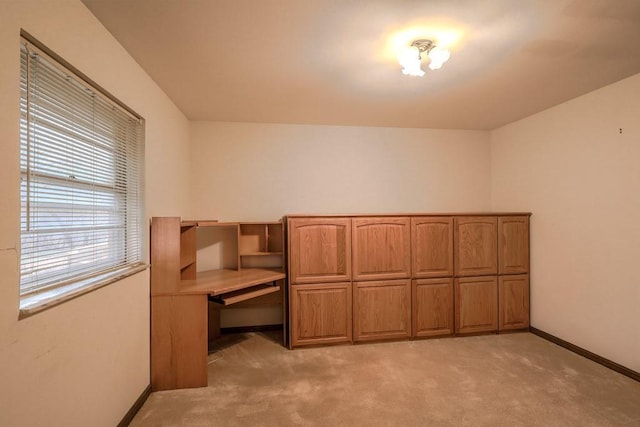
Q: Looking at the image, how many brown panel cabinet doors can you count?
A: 10